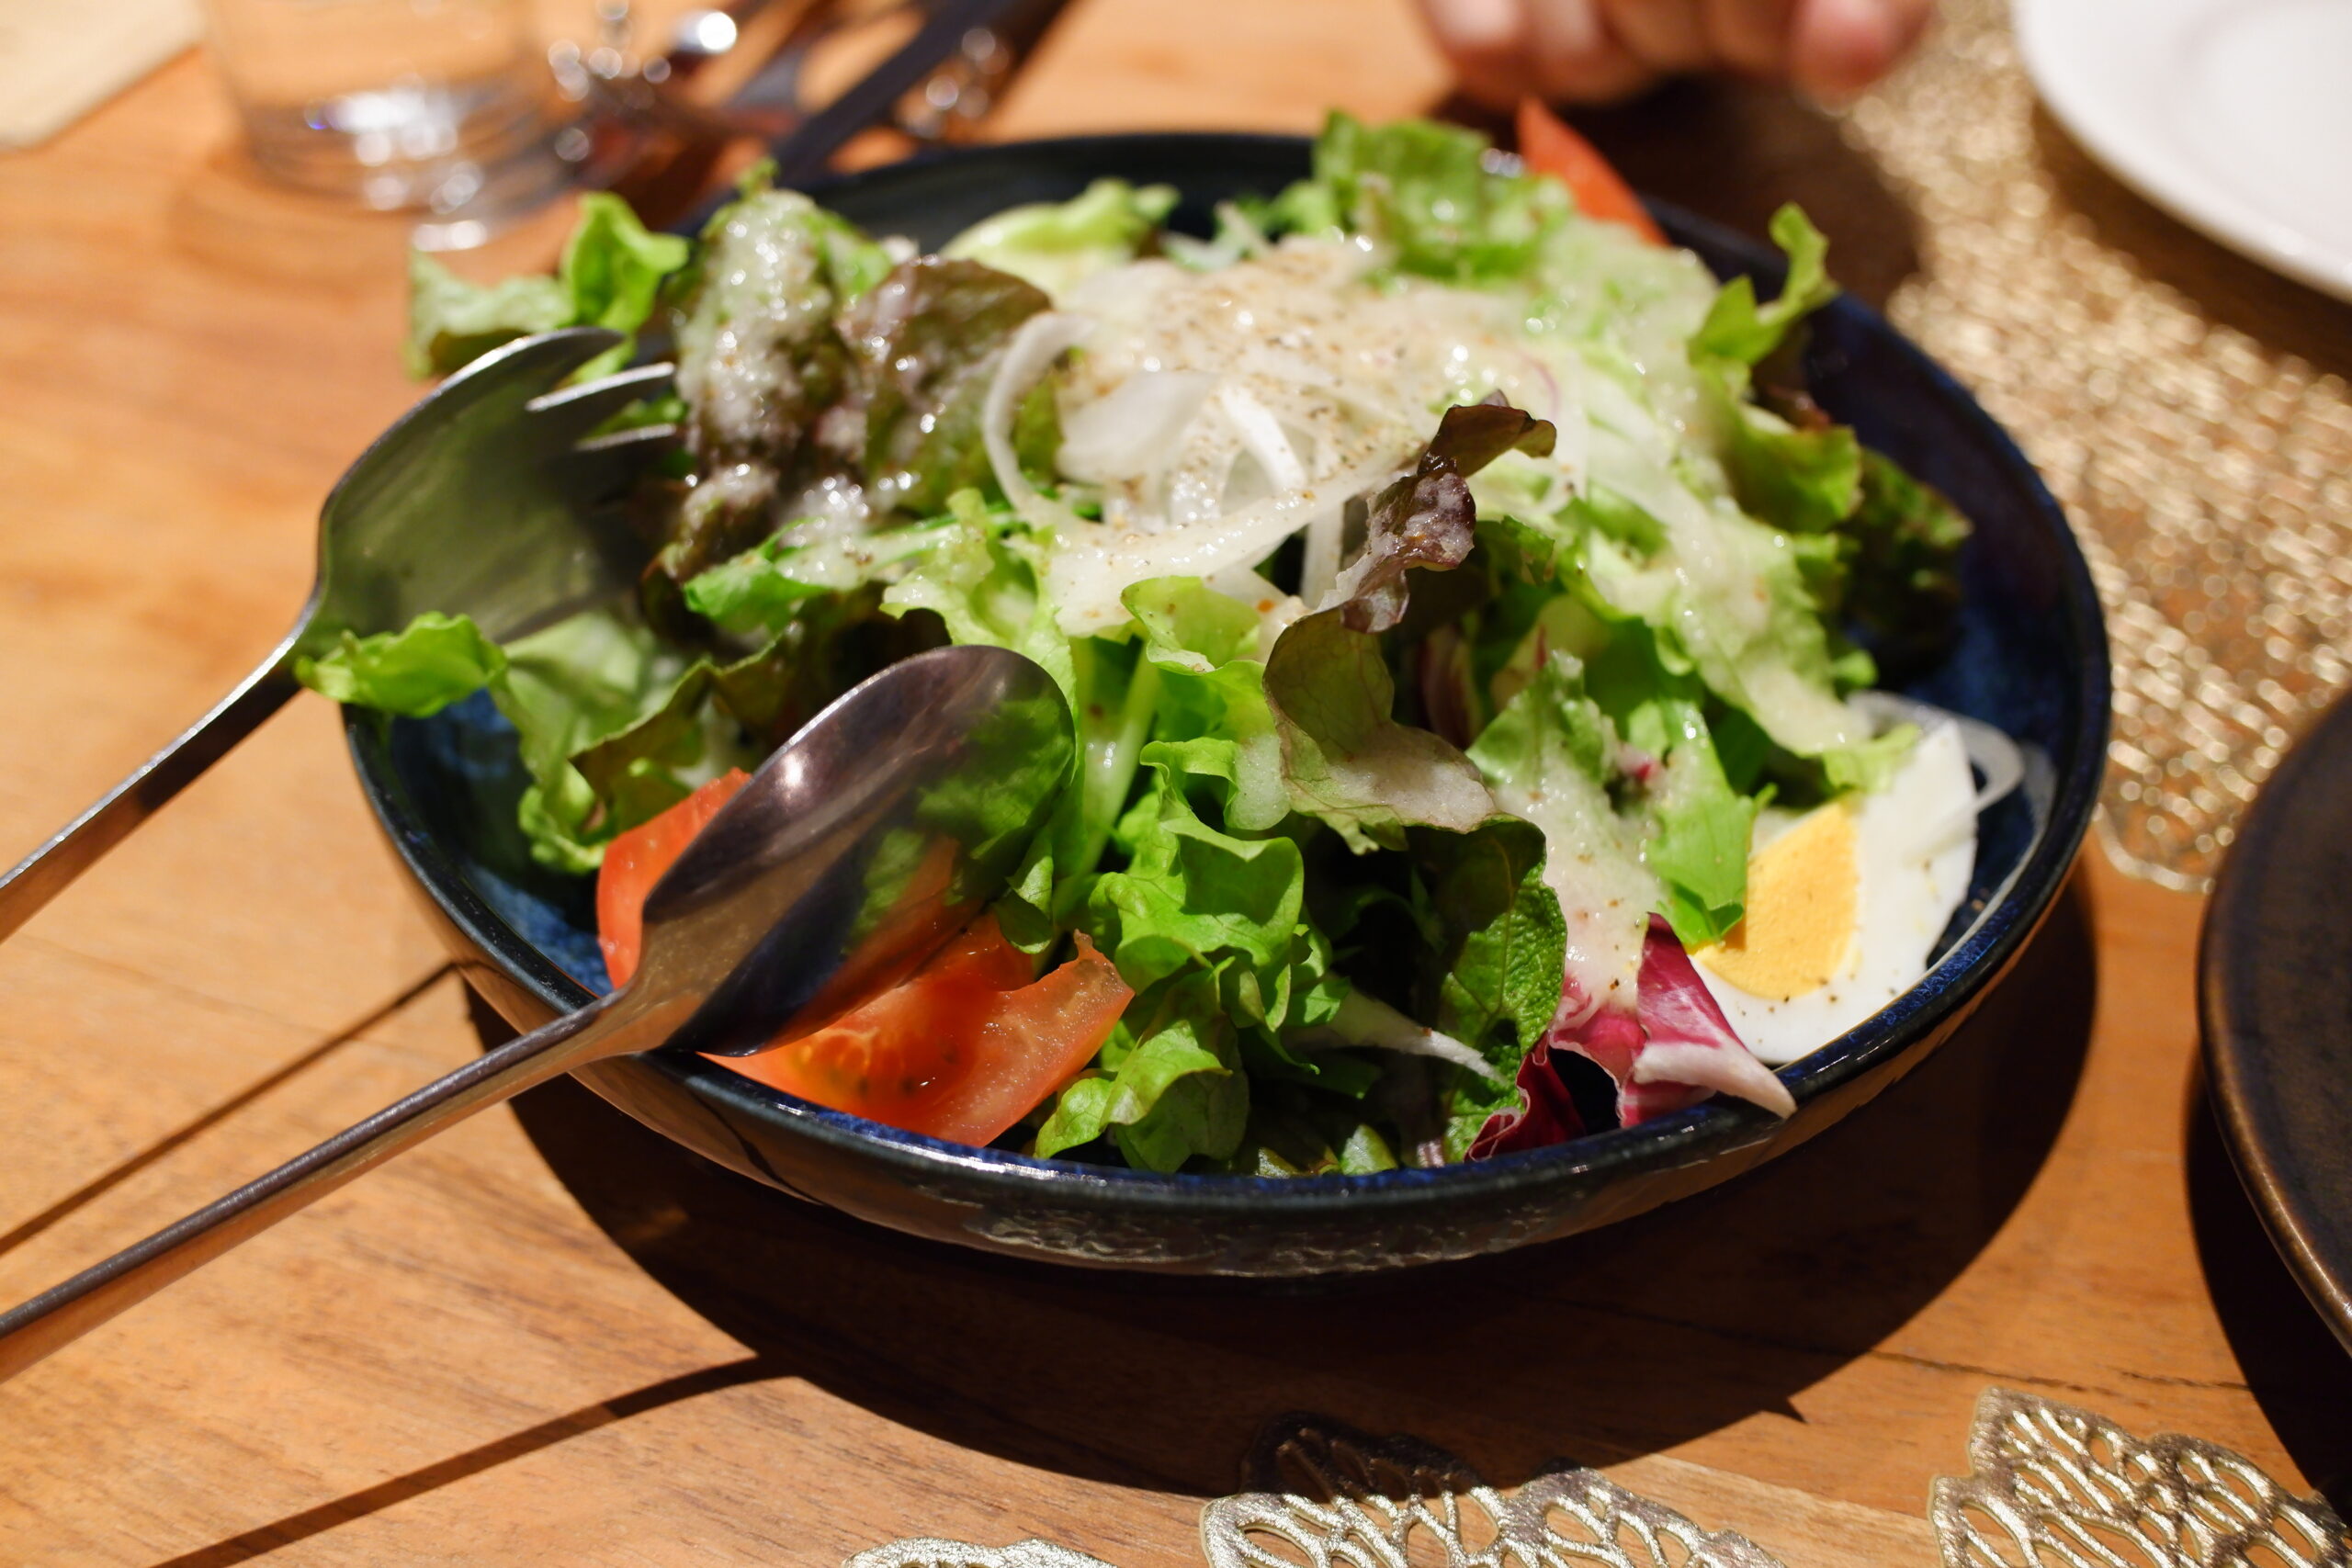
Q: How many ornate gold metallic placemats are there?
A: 2